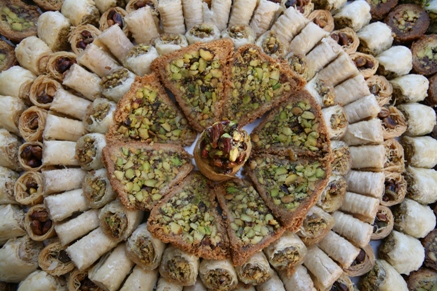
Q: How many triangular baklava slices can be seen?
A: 8